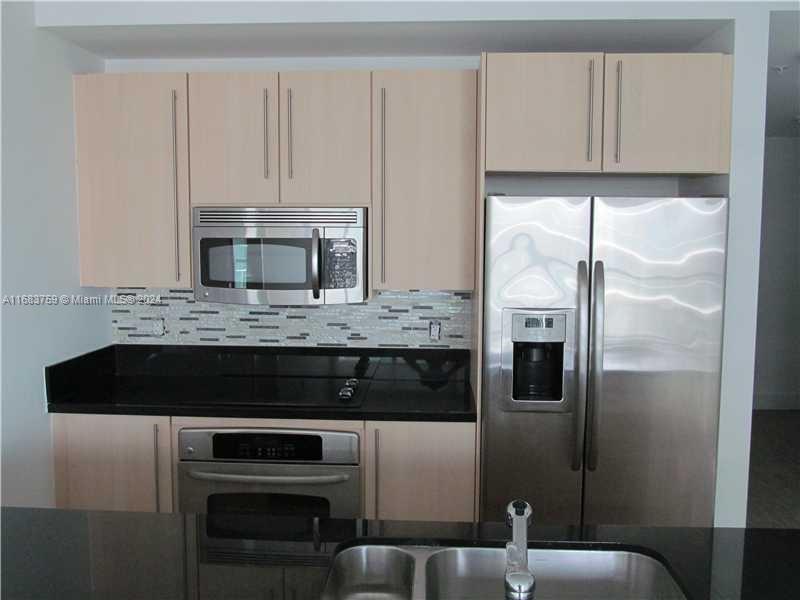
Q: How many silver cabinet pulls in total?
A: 8